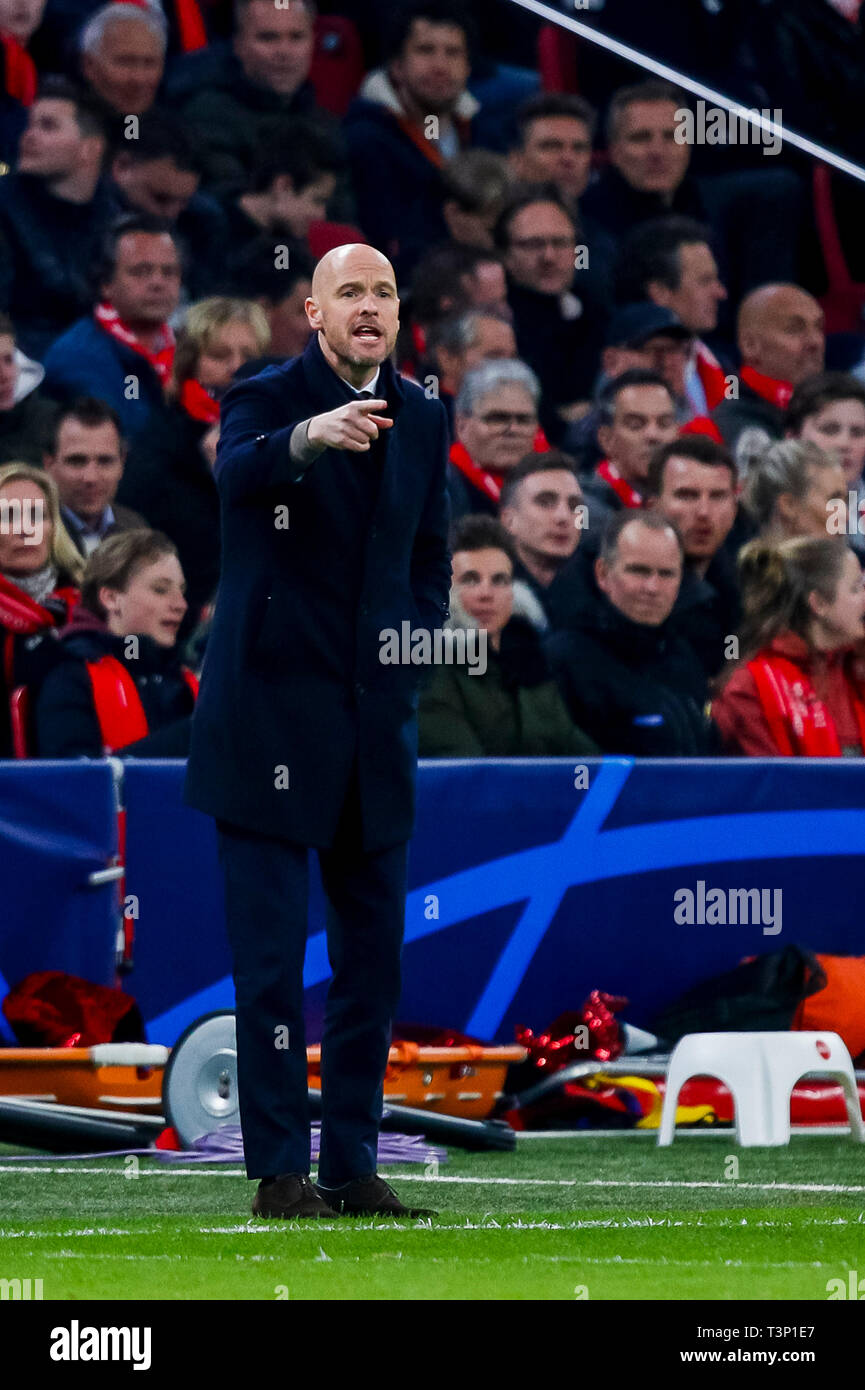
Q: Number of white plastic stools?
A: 1